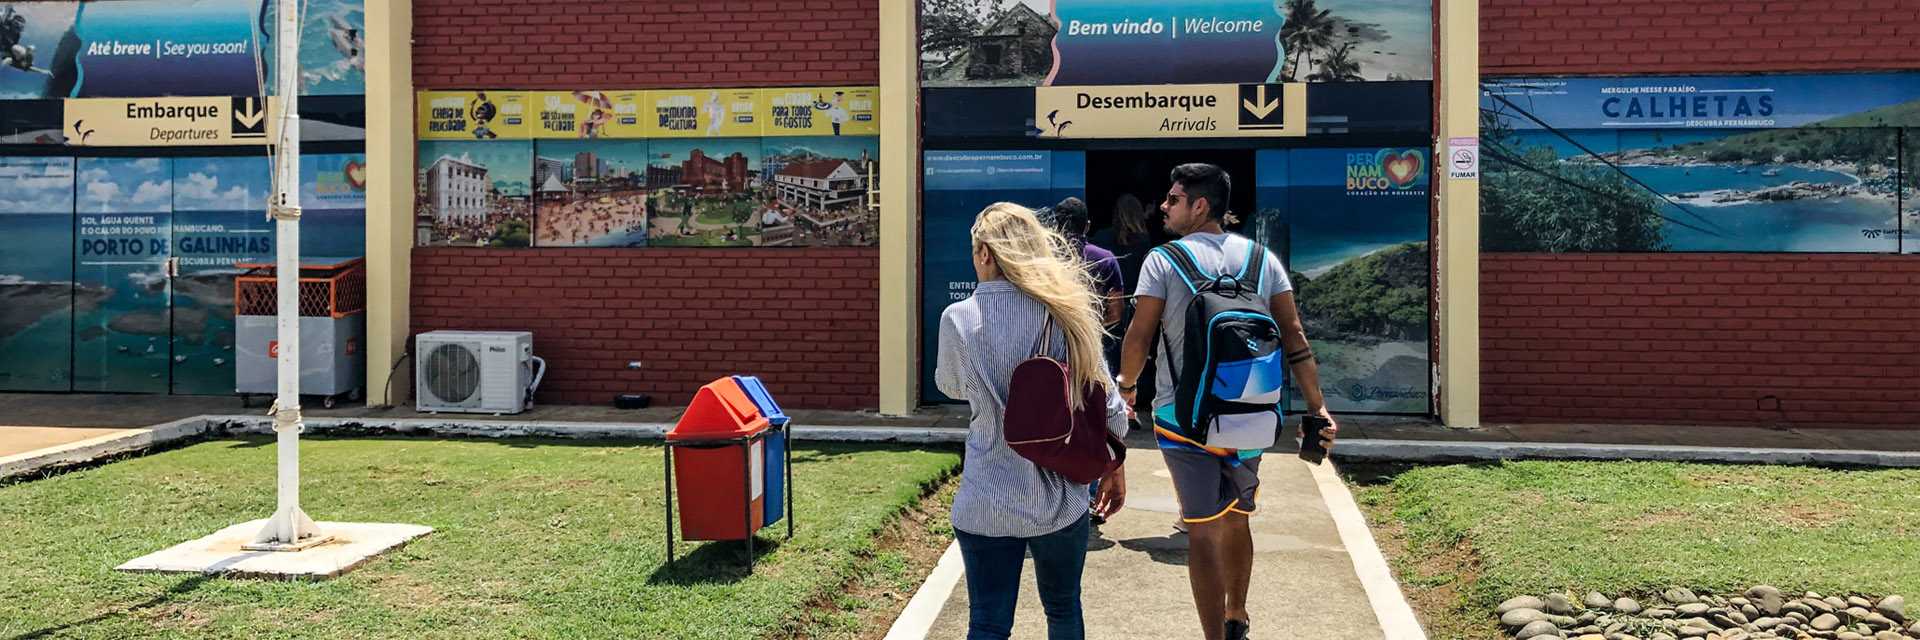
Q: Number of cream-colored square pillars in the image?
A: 3